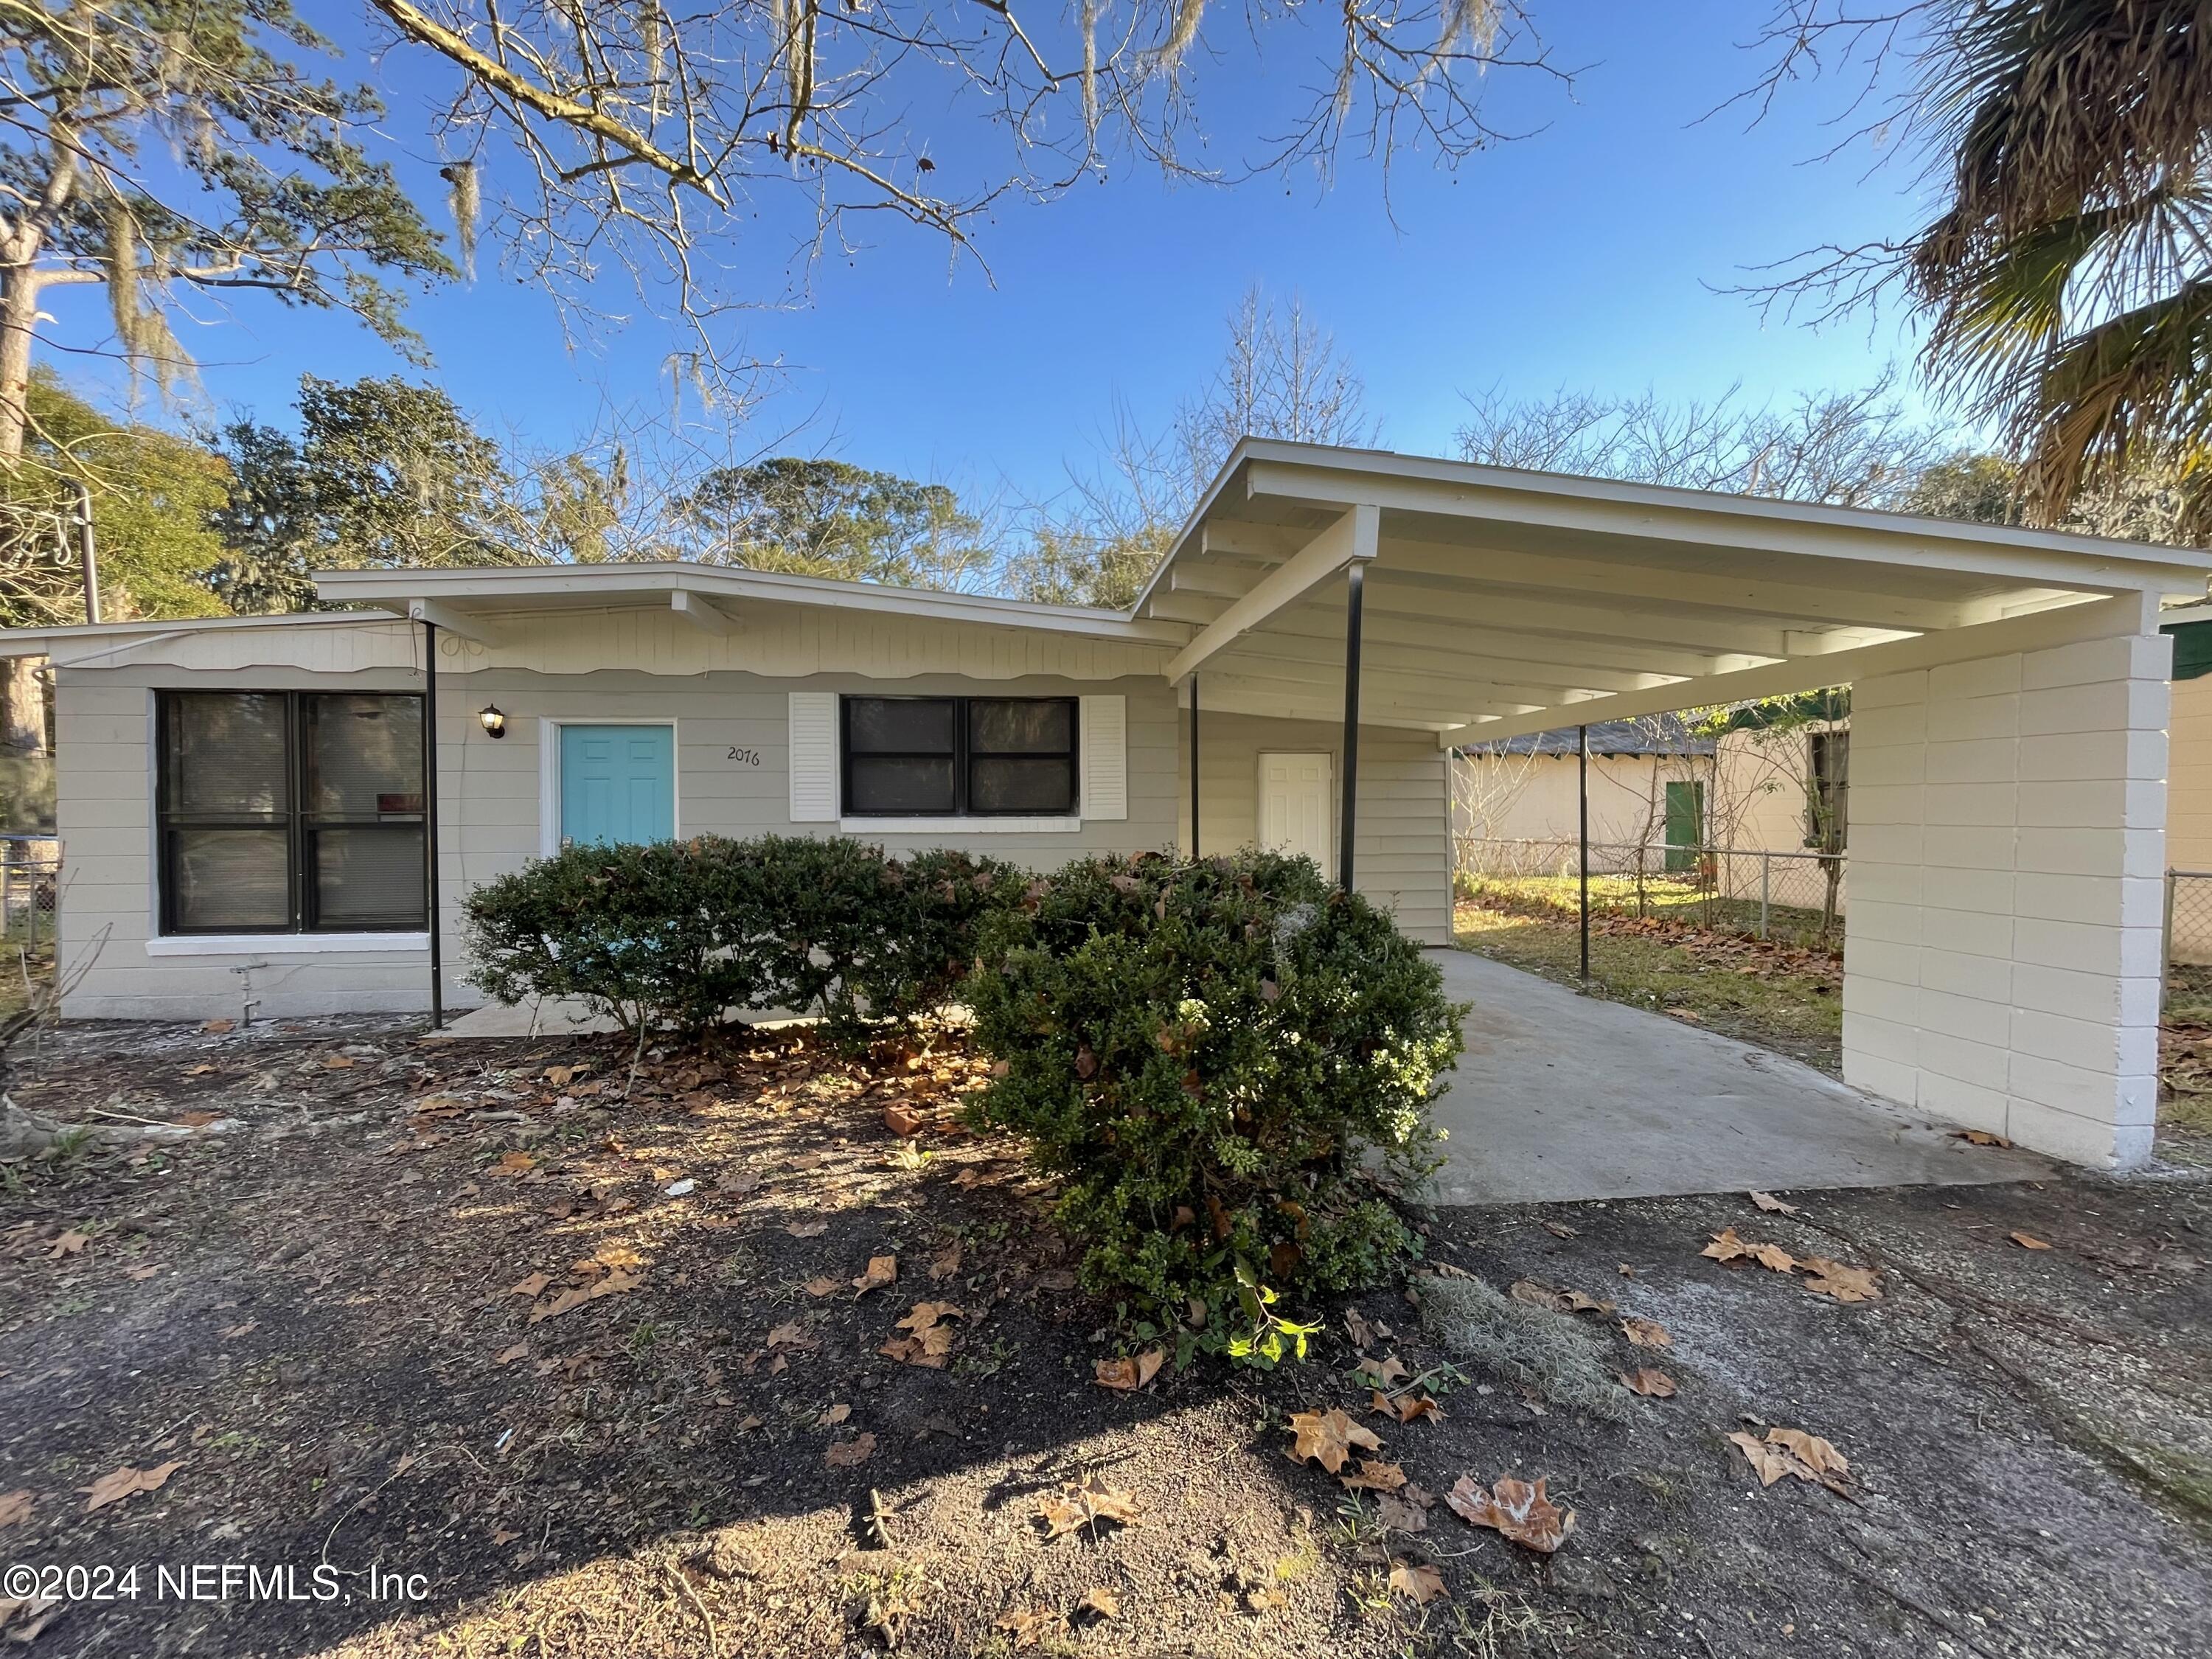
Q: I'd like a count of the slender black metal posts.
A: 4